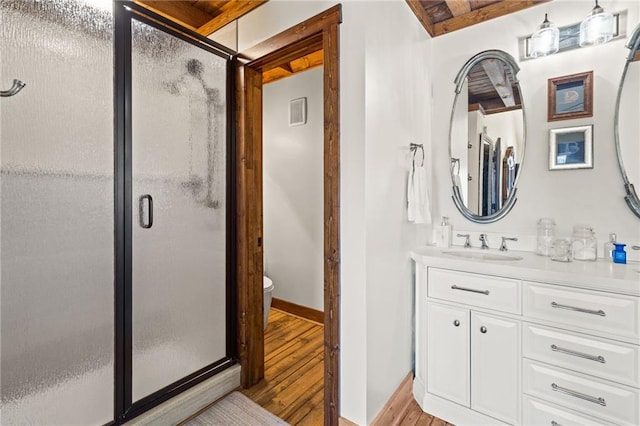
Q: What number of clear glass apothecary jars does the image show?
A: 3